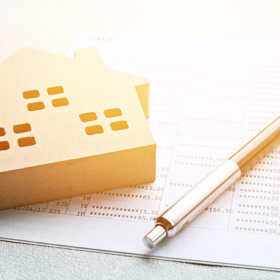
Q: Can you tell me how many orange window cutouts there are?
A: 12